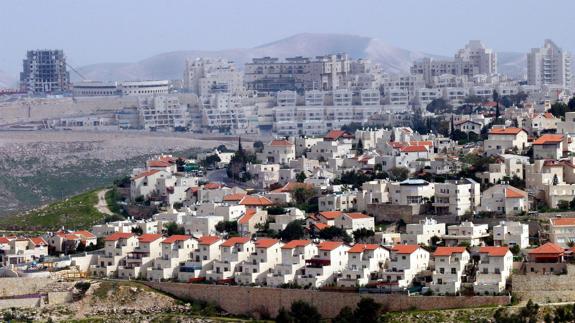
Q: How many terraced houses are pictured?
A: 12